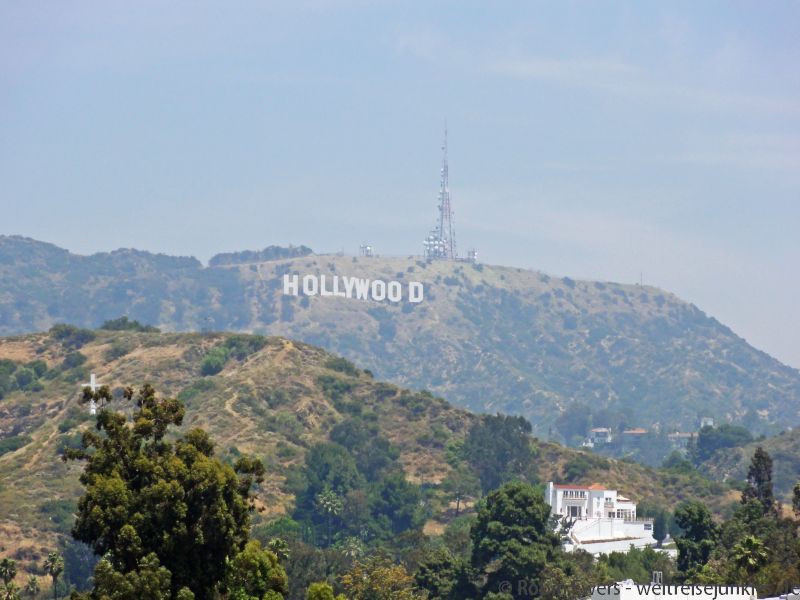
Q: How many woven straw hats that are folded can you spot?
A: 0